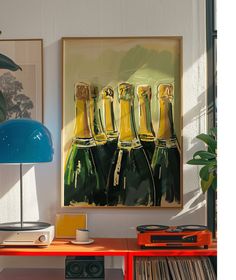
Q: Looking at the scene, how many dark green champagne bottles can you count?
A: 6